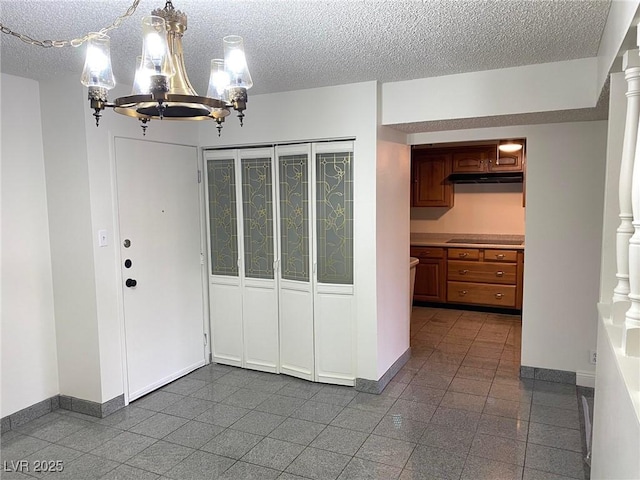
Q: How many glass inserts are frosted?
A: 4